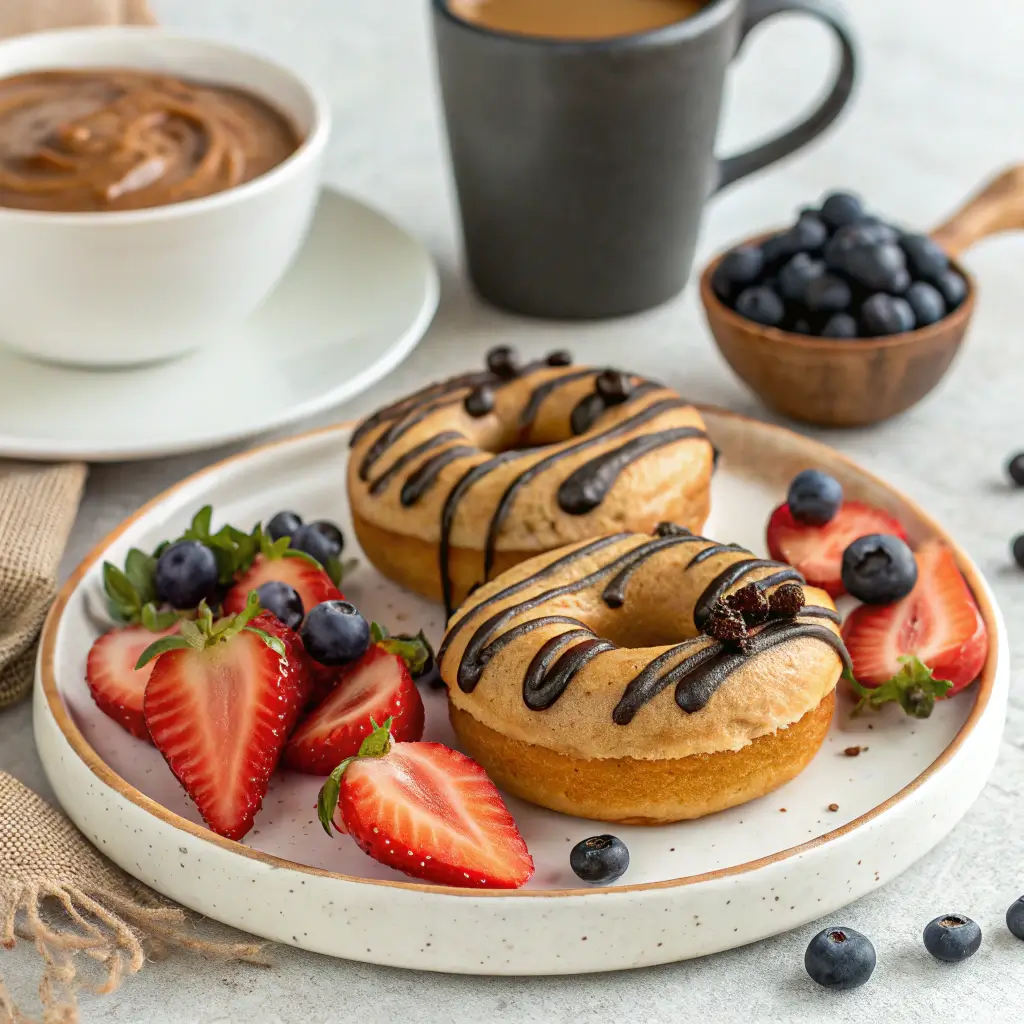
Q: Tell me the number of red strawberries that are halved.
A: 7